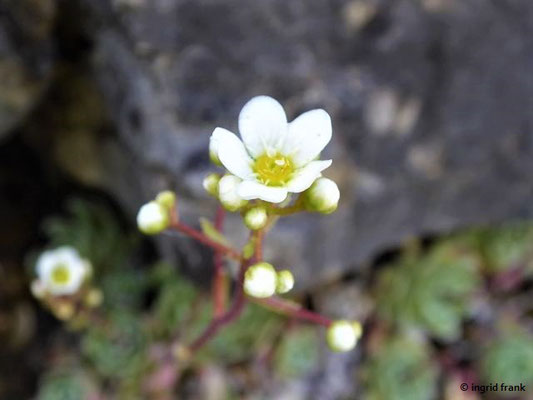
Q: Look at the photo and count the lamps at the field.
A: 0